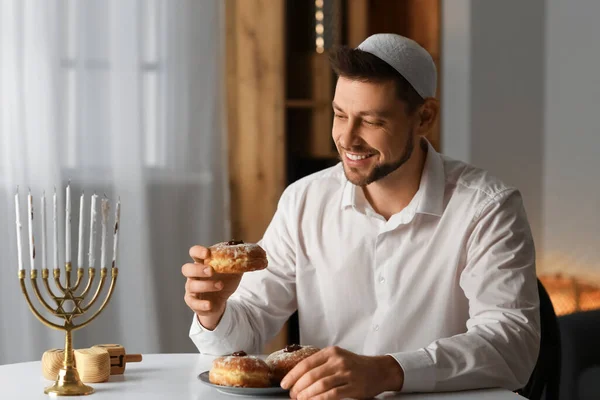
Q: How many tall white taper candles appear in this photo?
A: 9